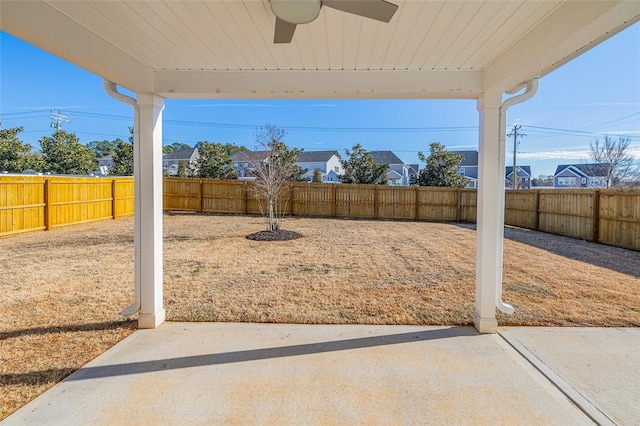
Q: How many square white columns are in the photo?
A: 2